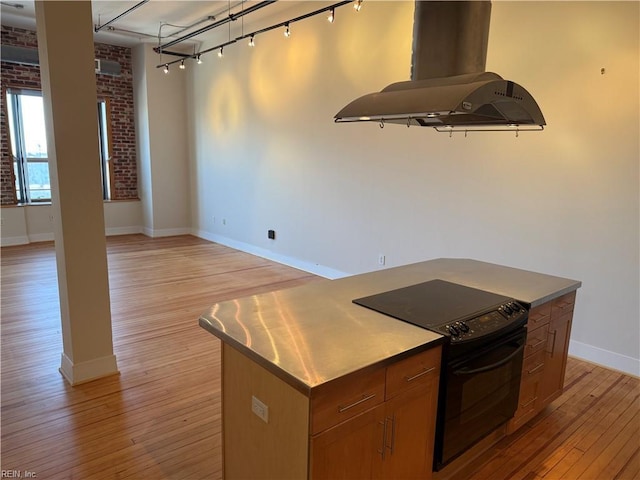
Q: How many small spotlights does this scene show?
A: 8